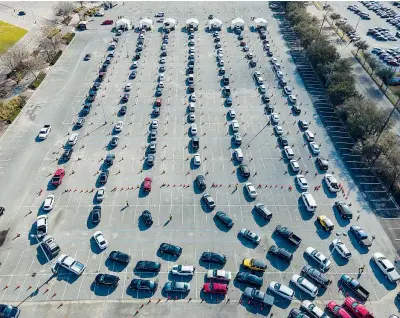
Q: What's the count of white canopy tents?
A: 7